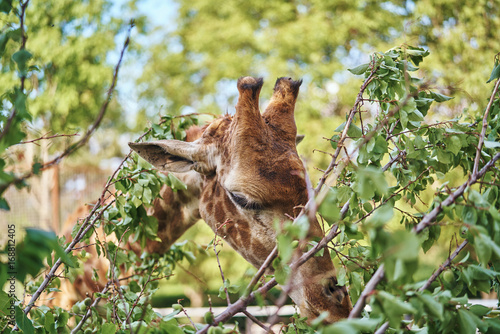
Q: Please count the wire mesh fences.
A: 1